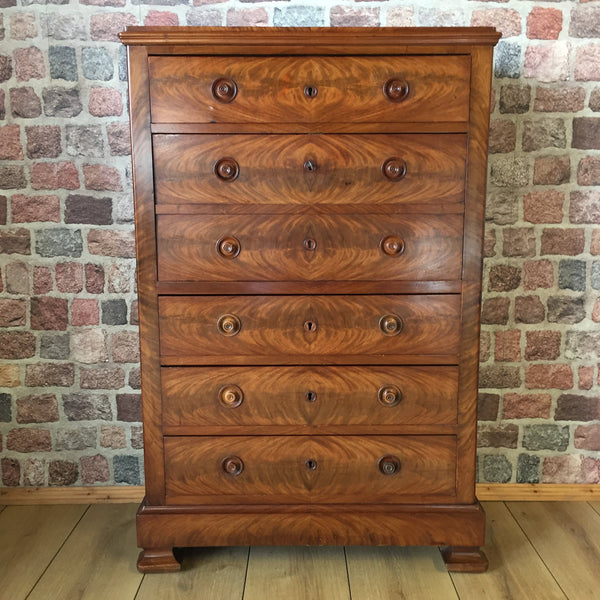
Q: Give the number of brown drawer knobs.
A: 12